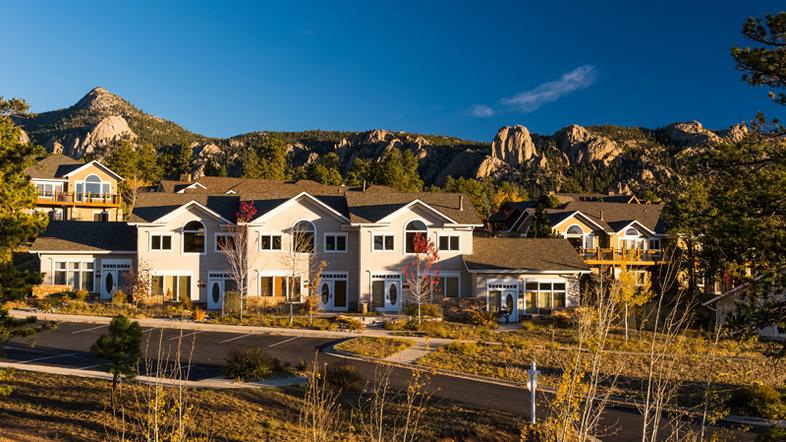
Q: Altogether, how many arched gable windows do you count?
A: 6